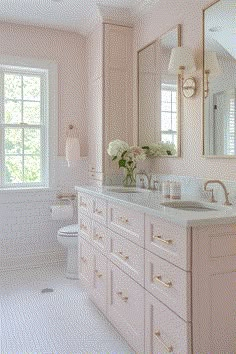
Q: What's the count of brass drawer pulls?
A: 12